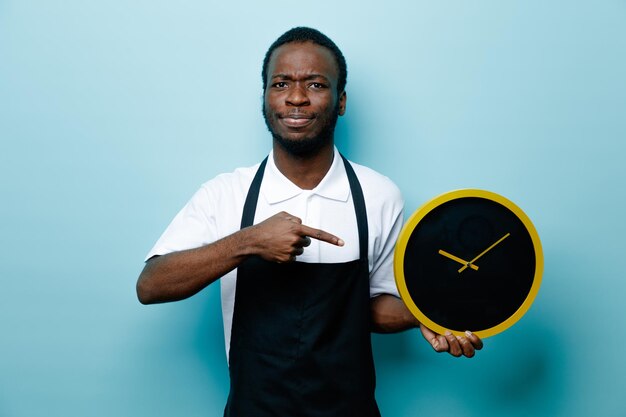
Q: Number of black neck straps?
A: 2